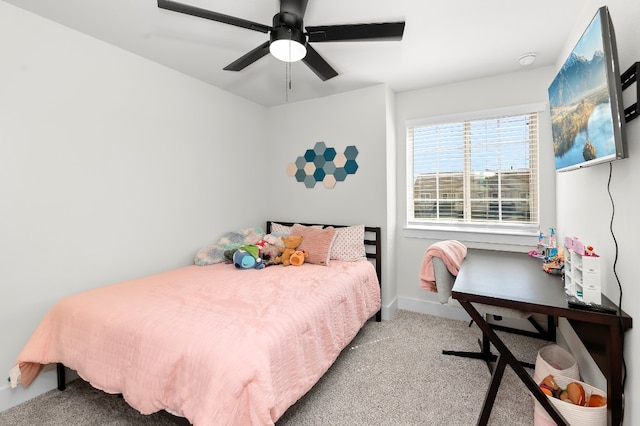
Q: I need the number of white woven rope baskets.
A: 2